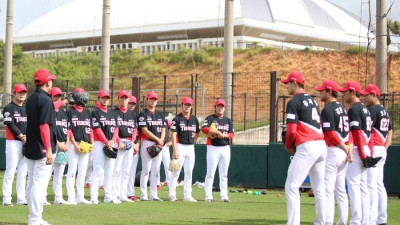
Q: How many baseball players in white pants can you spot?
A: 14